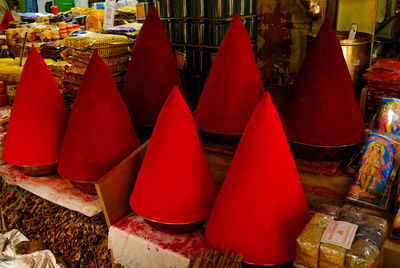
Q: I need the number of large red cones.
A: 7